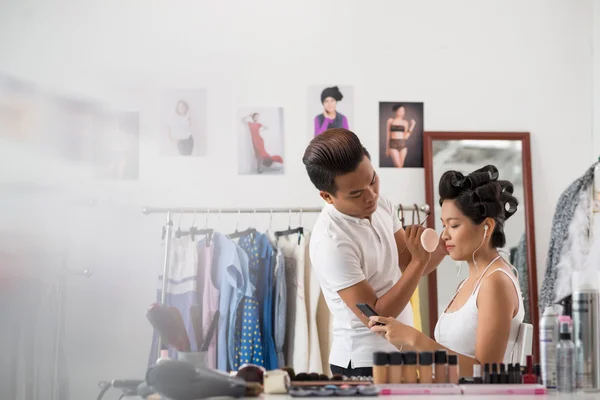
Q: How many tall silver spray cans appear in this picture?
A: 2